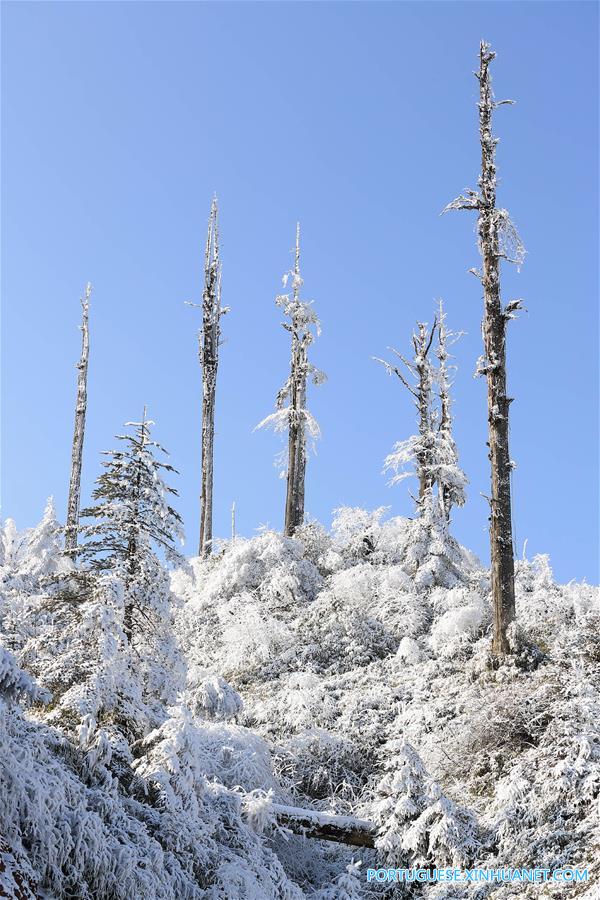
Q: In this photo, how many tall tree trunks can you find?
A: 5